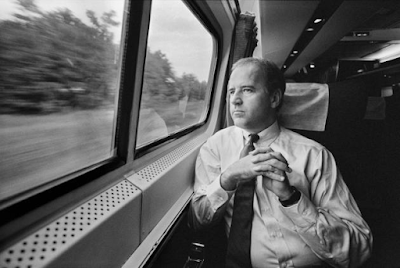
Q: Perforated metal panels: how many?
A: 2